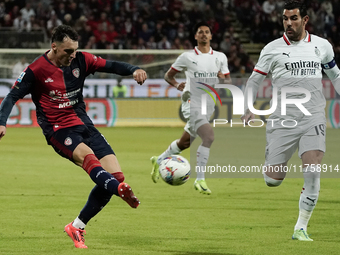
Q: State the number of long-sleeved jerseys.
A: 2